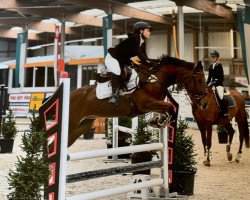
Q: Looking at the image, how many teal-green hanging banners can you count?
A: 3